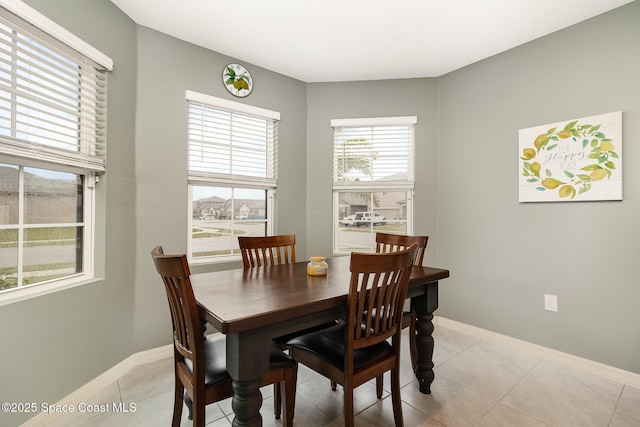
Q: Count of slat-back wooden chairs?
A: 4